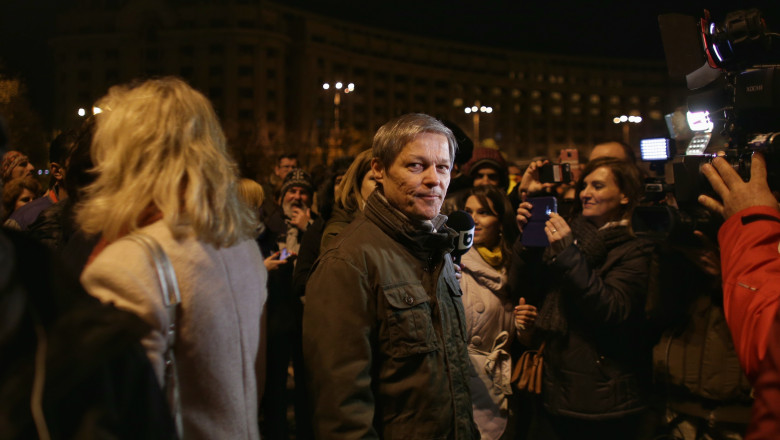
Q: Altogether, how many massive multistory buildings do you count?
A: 1